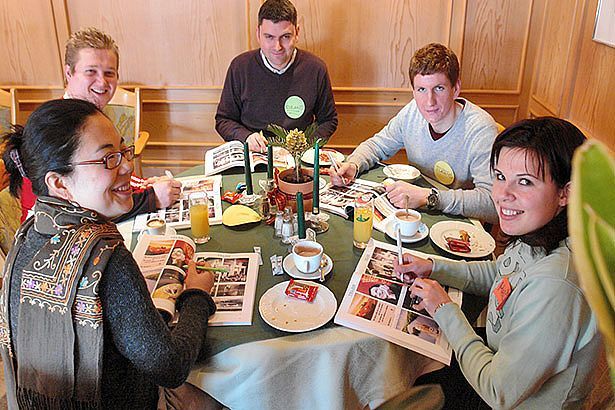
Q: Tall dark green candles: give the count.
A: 4